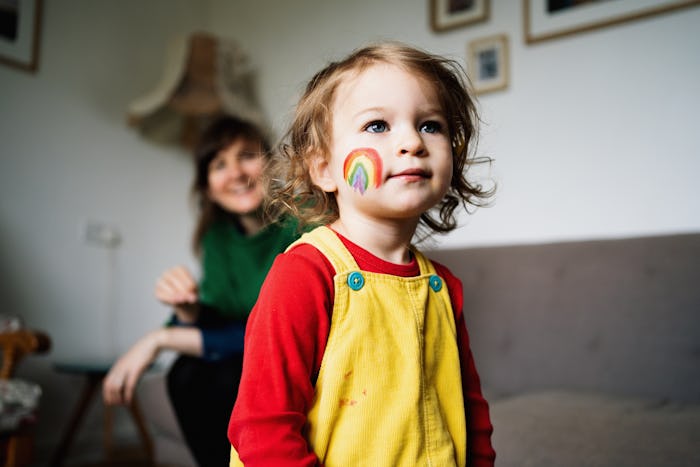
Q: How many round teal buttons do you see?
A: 2